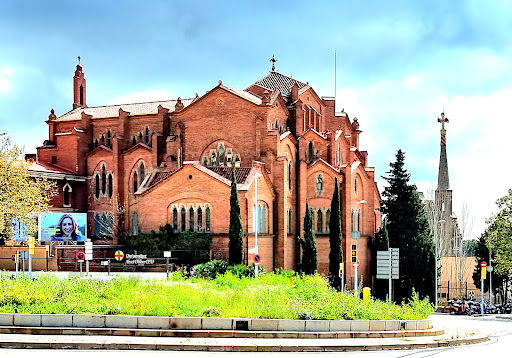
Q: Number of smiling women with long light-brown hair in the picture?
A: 1